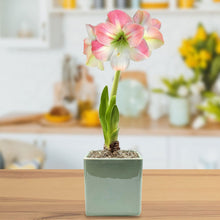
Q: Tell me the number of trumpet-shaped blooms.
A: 3